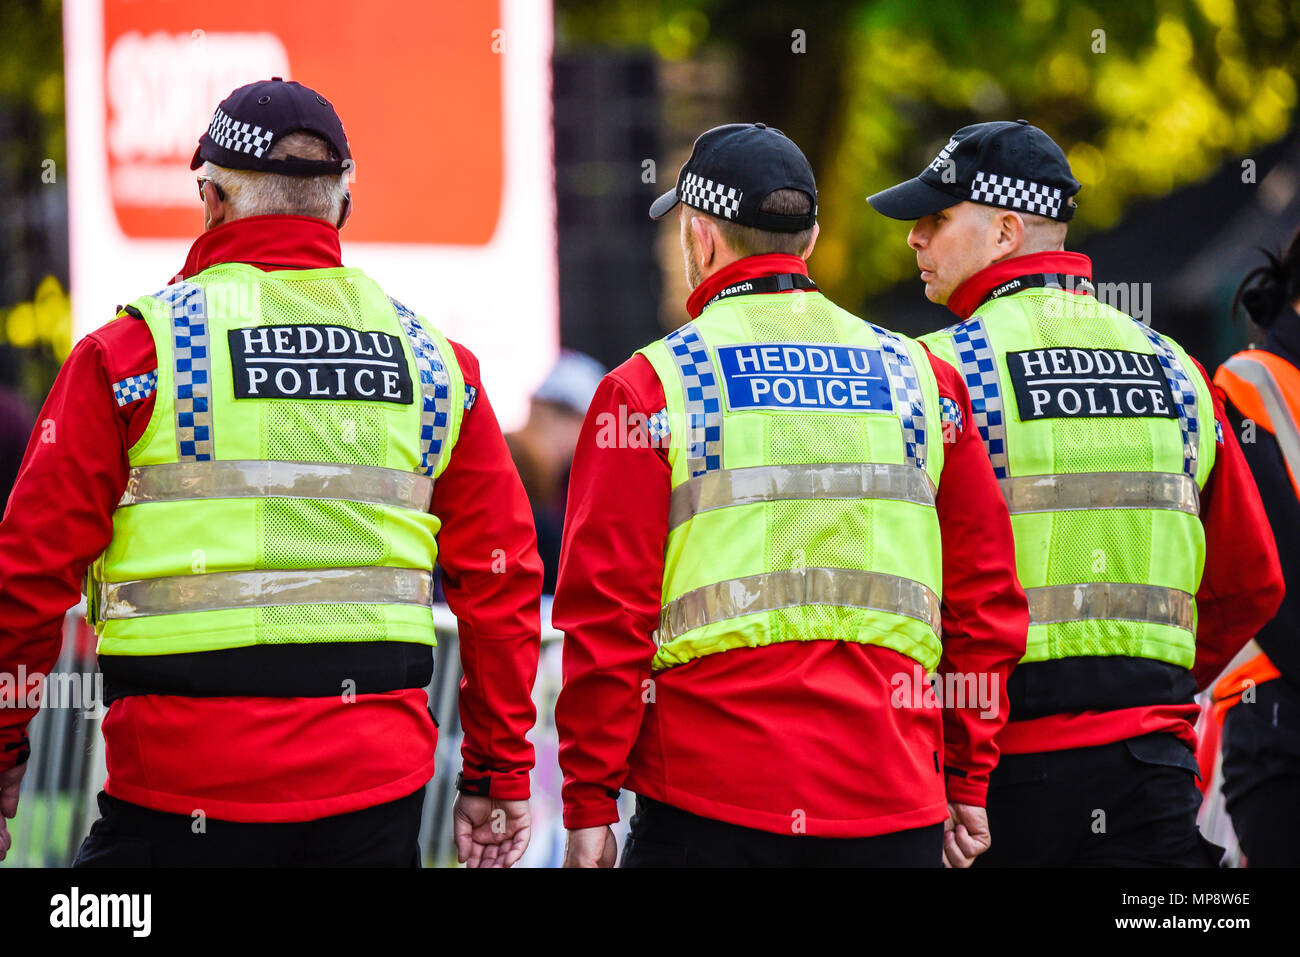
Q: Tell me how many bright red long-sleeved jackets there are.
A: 3